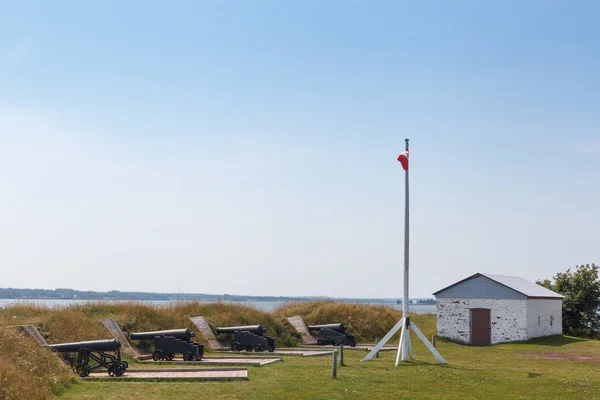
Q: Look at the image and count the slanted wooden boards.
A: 4